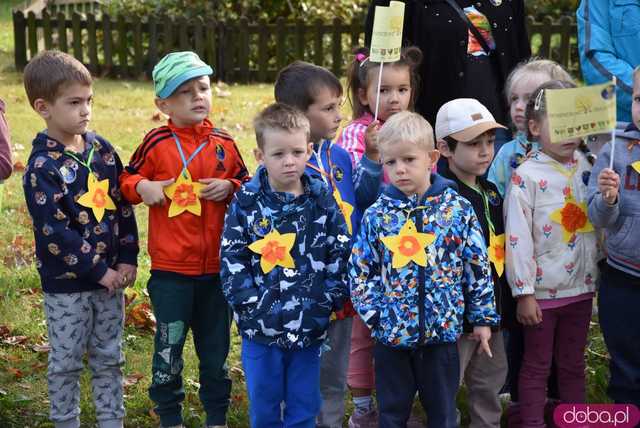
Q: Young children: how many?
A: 10